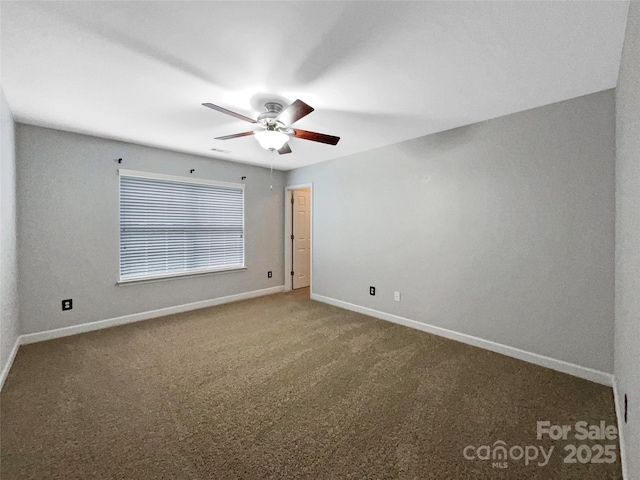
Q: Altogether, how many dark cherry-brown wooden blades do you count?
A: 5